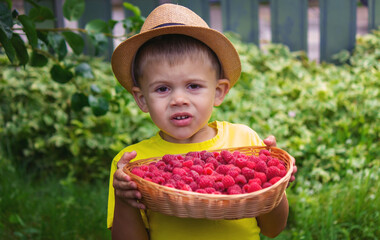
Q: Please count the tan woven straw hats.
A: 1